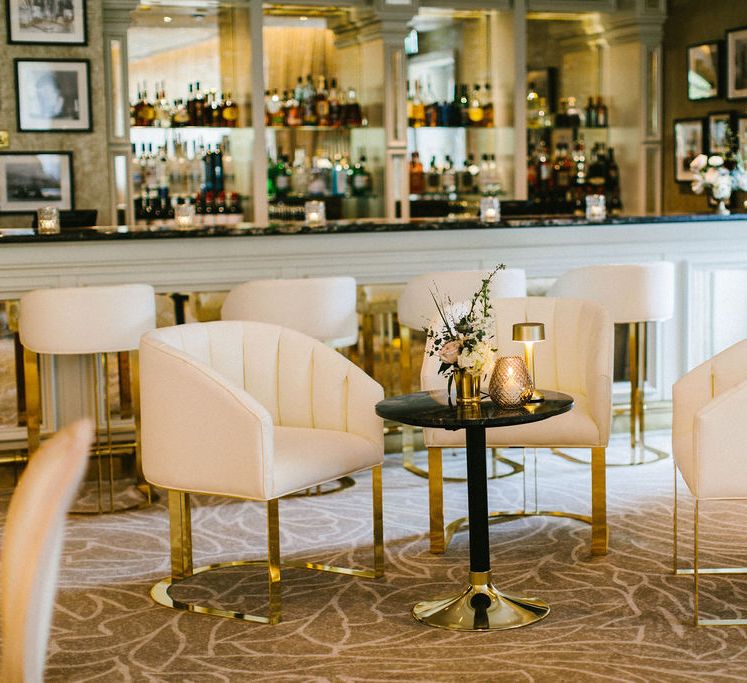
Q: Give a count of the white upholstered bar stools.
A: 4